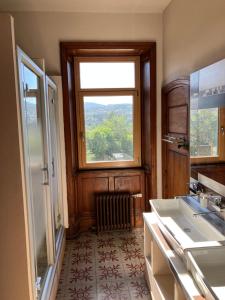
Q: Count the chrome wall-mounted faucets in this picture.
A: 2